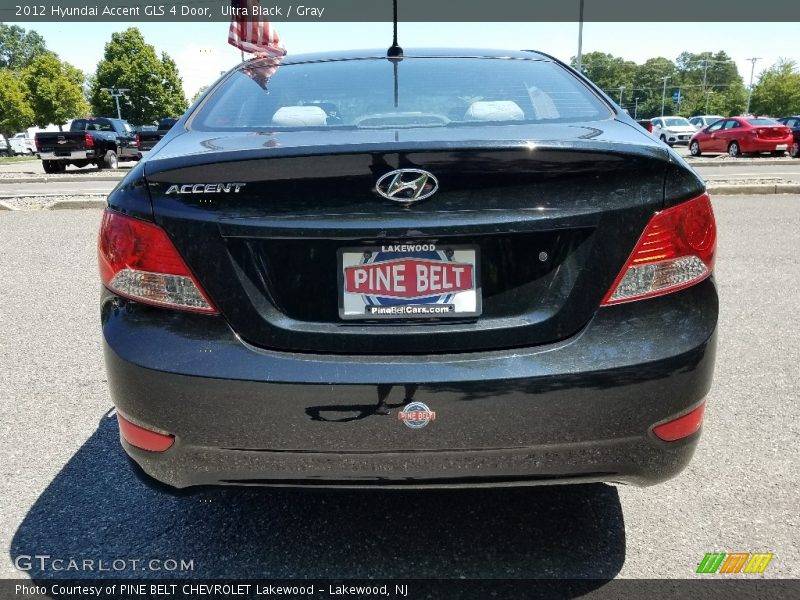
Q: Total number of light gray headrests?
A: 2